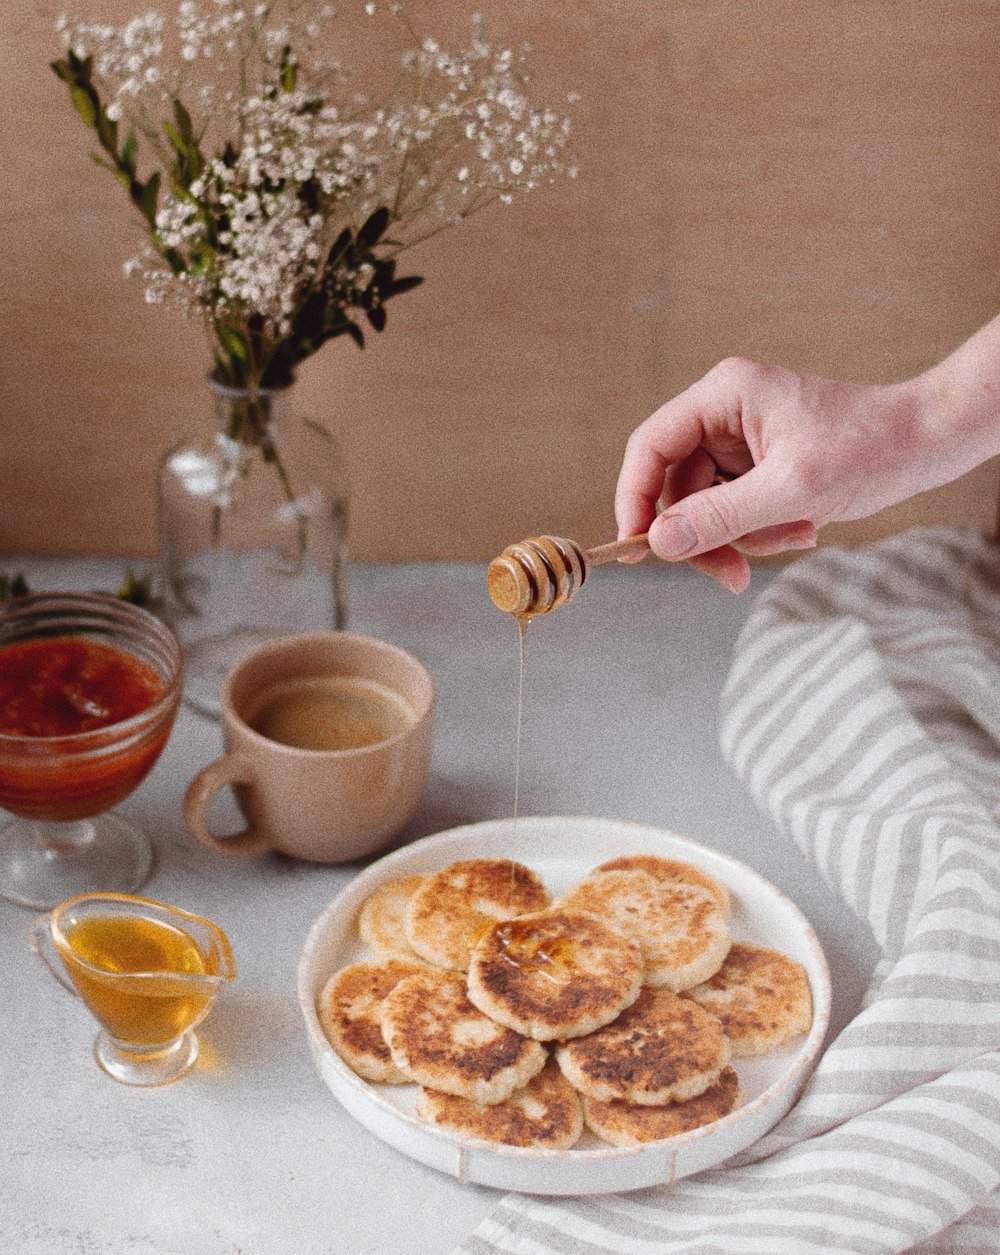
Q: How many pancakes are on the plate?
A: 11